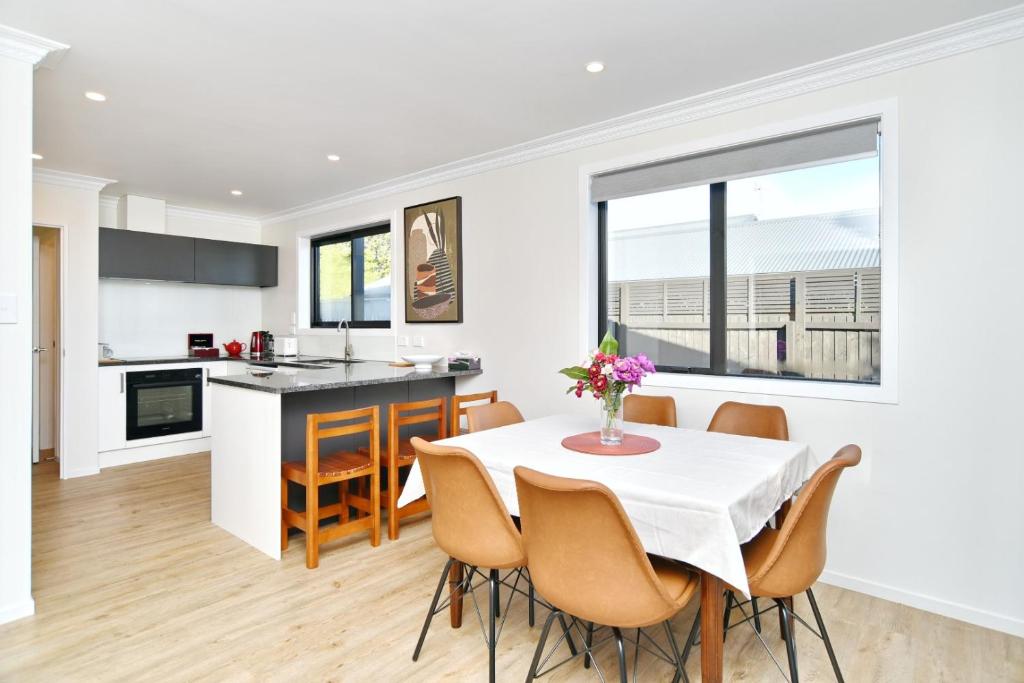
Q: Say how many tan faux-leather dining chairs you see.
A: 6